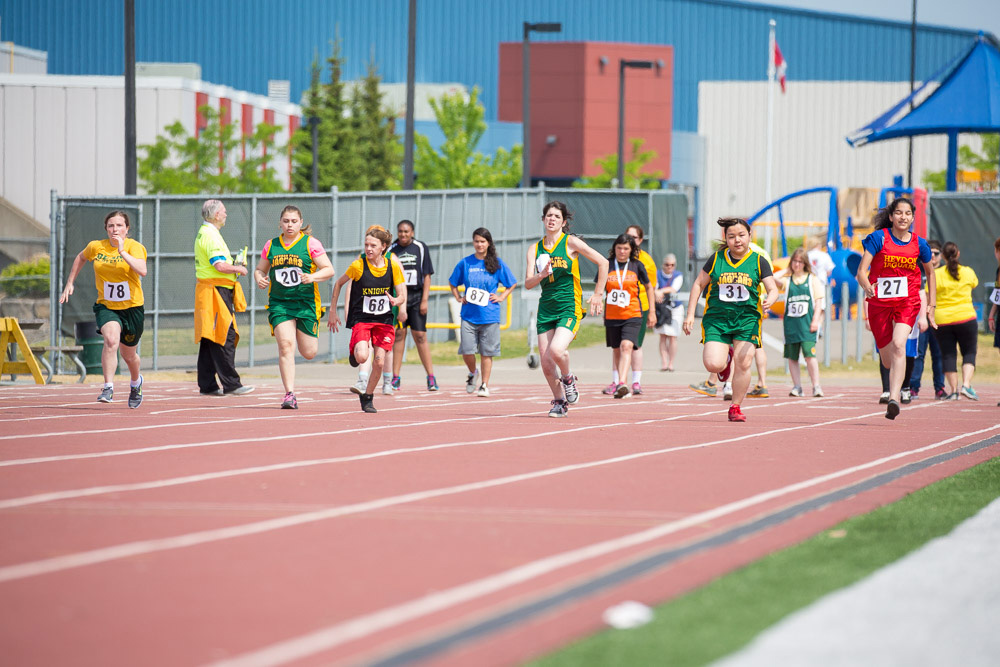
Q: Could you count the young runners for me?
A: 6